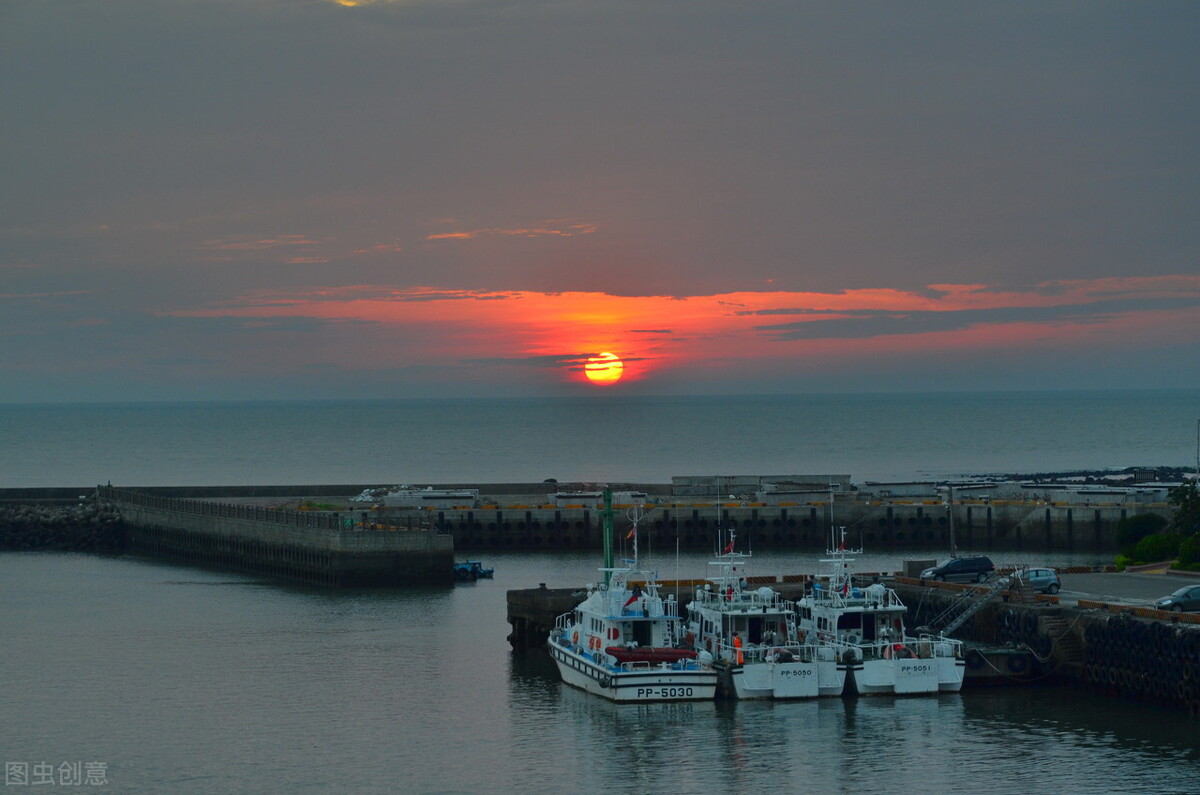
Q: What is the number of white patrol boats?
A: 3